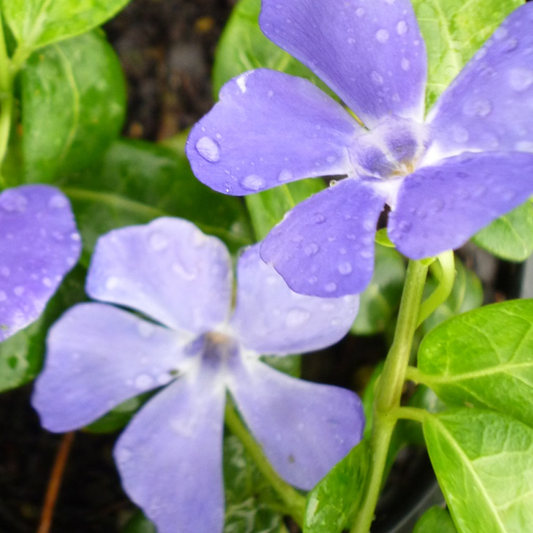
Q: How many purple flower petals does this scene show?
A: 11